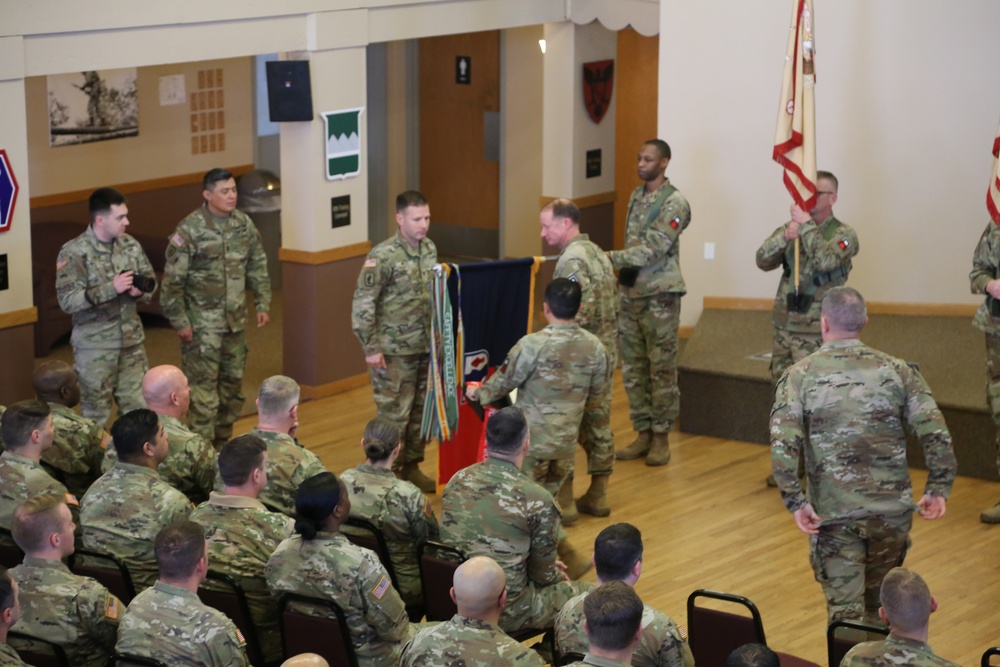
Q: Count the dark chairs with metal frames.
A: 12